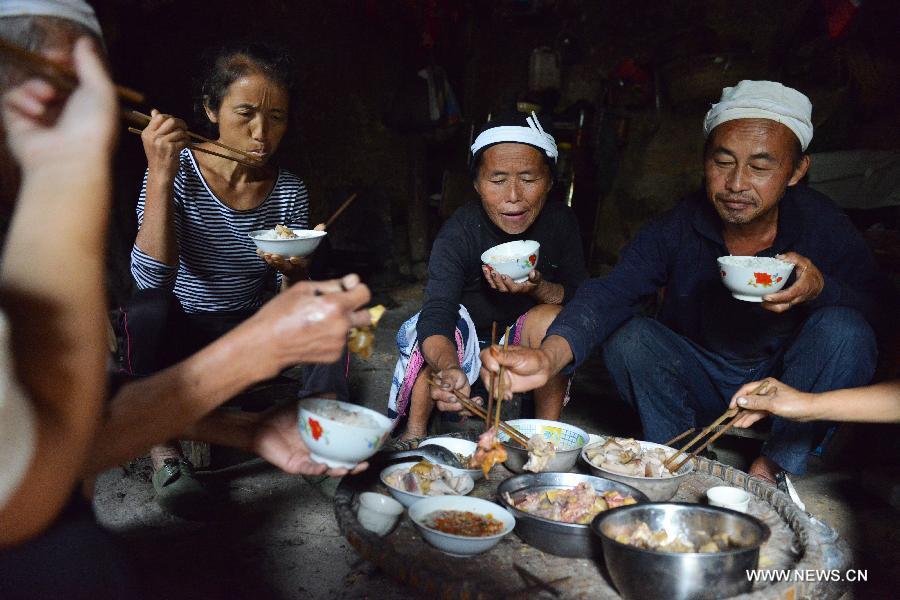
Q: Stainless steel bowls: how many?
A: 2